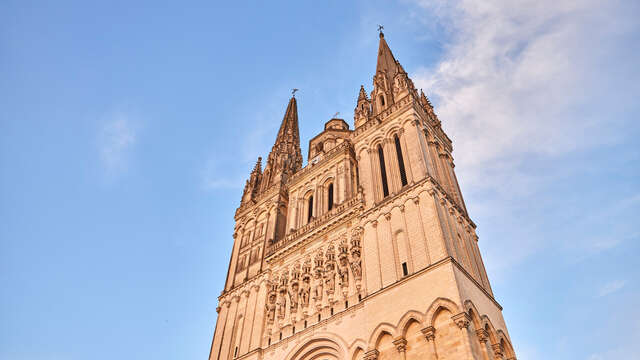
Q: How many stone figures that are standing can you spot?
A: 8